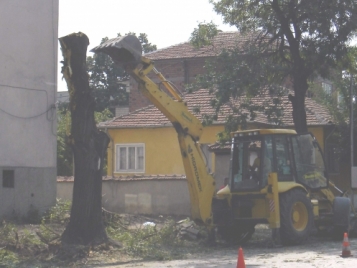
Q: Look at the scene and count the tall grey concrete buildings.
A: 1